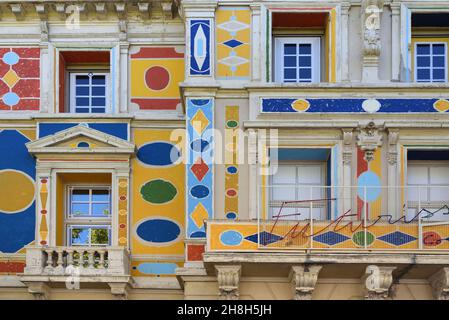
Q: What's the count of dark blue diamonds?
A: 4